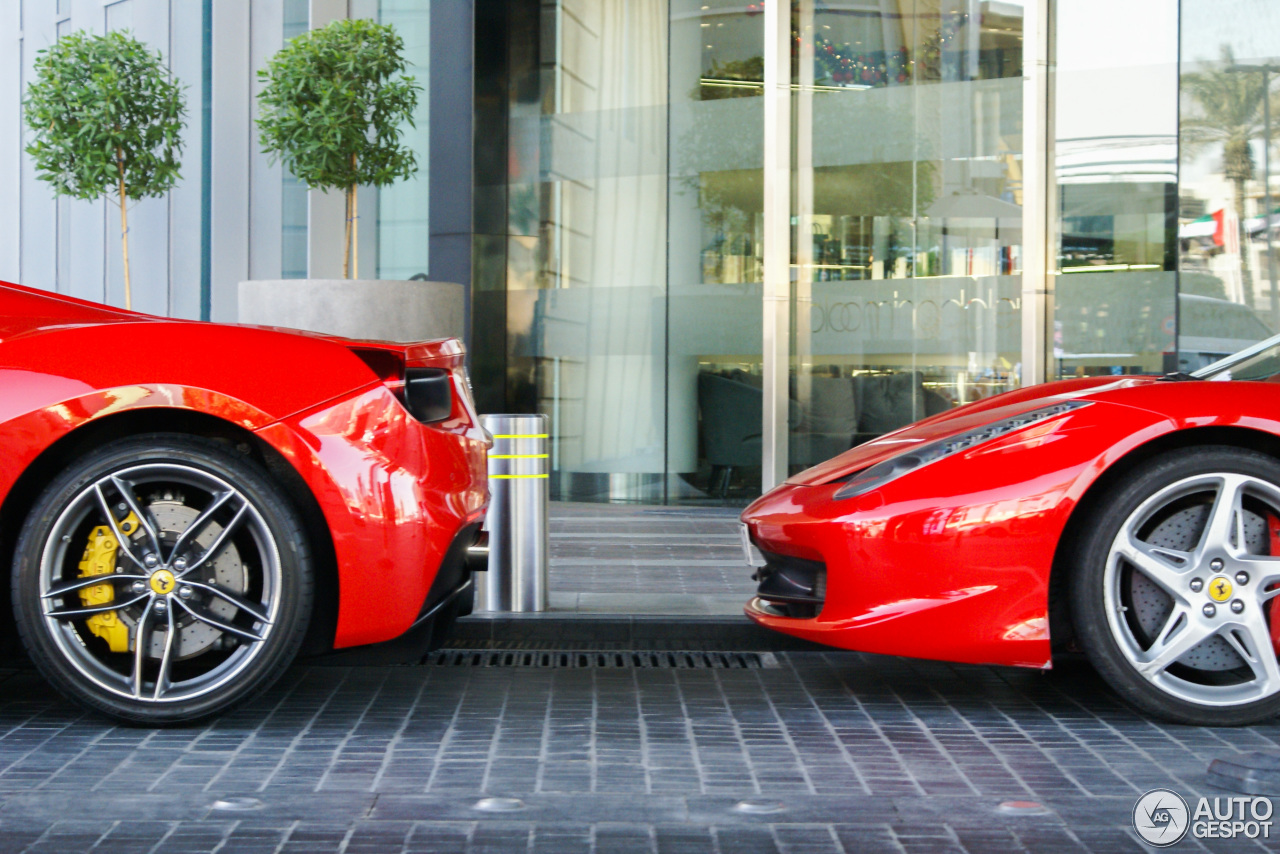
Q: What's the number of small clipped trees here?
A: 2